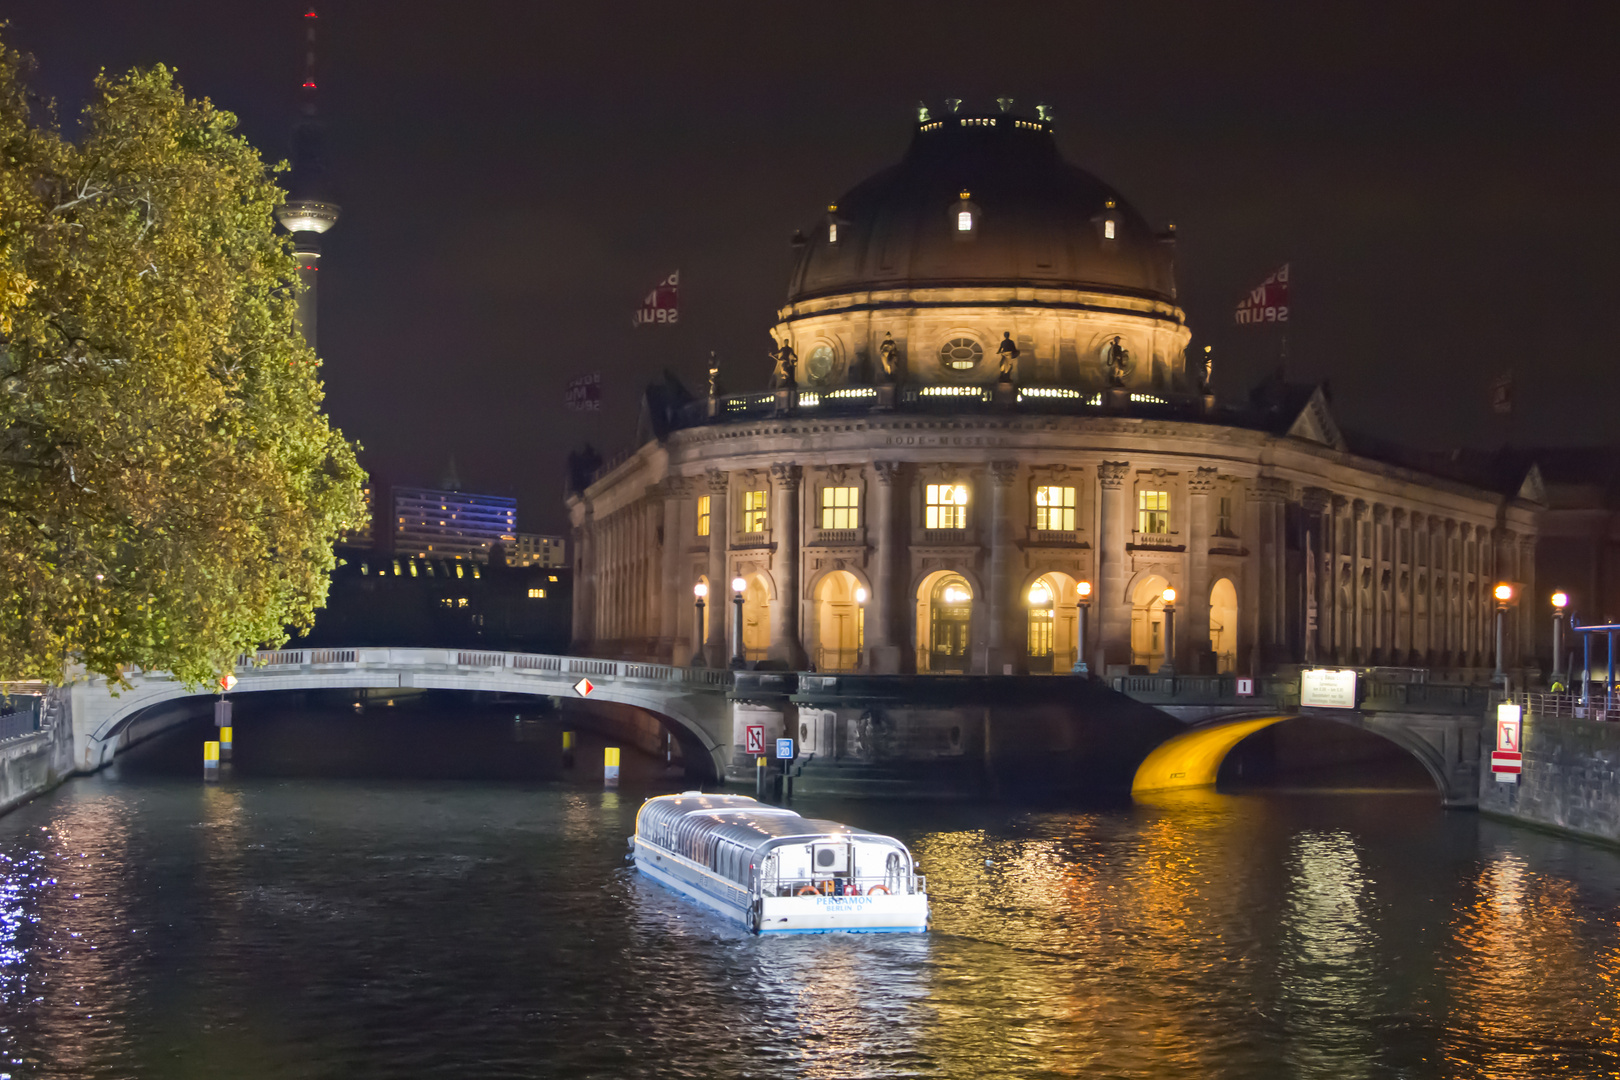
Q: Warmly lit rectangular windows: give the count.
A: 6